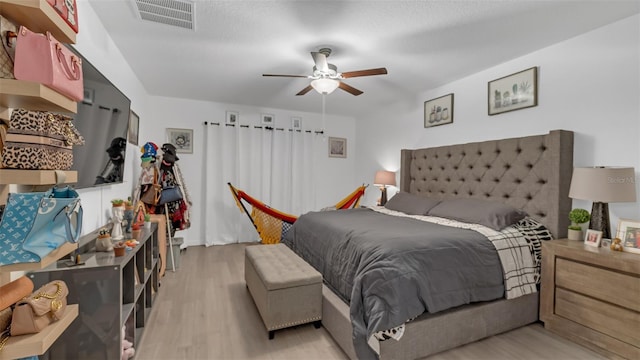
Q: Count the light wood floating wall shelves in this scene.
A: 5